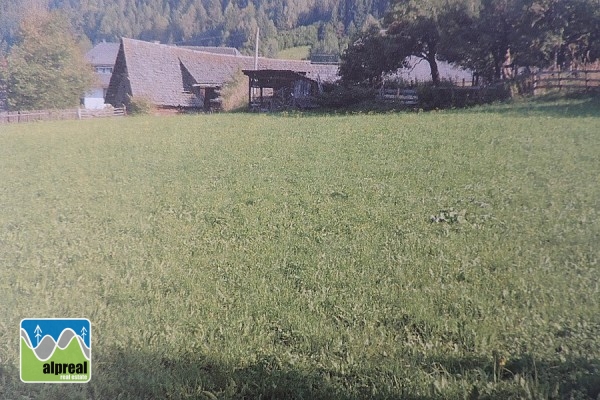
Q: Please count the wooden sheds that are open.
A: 1